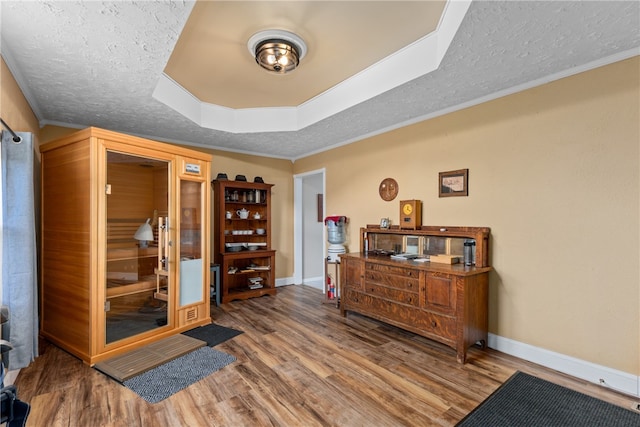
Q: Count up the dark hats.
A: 3